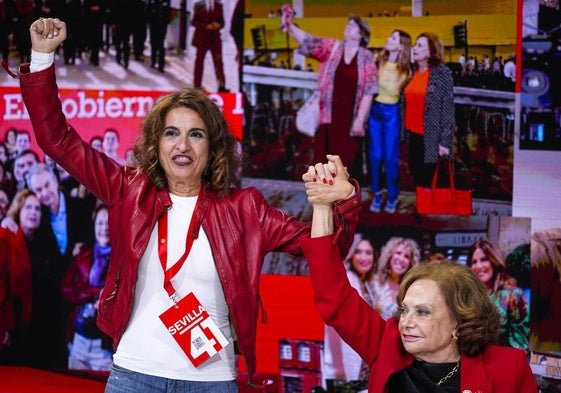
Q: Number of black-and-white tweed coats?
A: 1